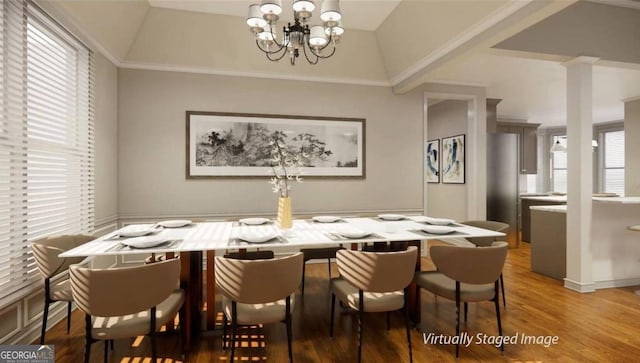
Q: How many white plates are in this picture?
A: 10